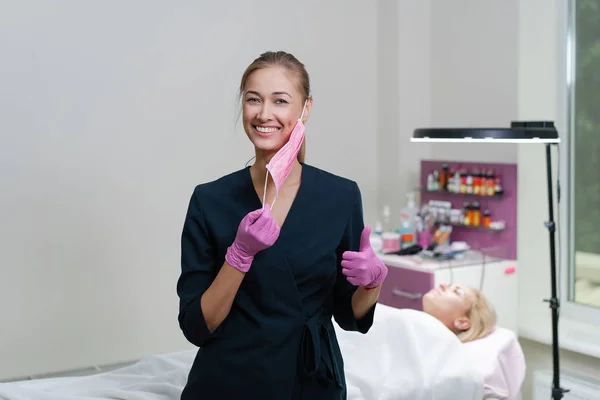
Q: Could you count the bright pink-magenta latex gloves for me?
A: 2